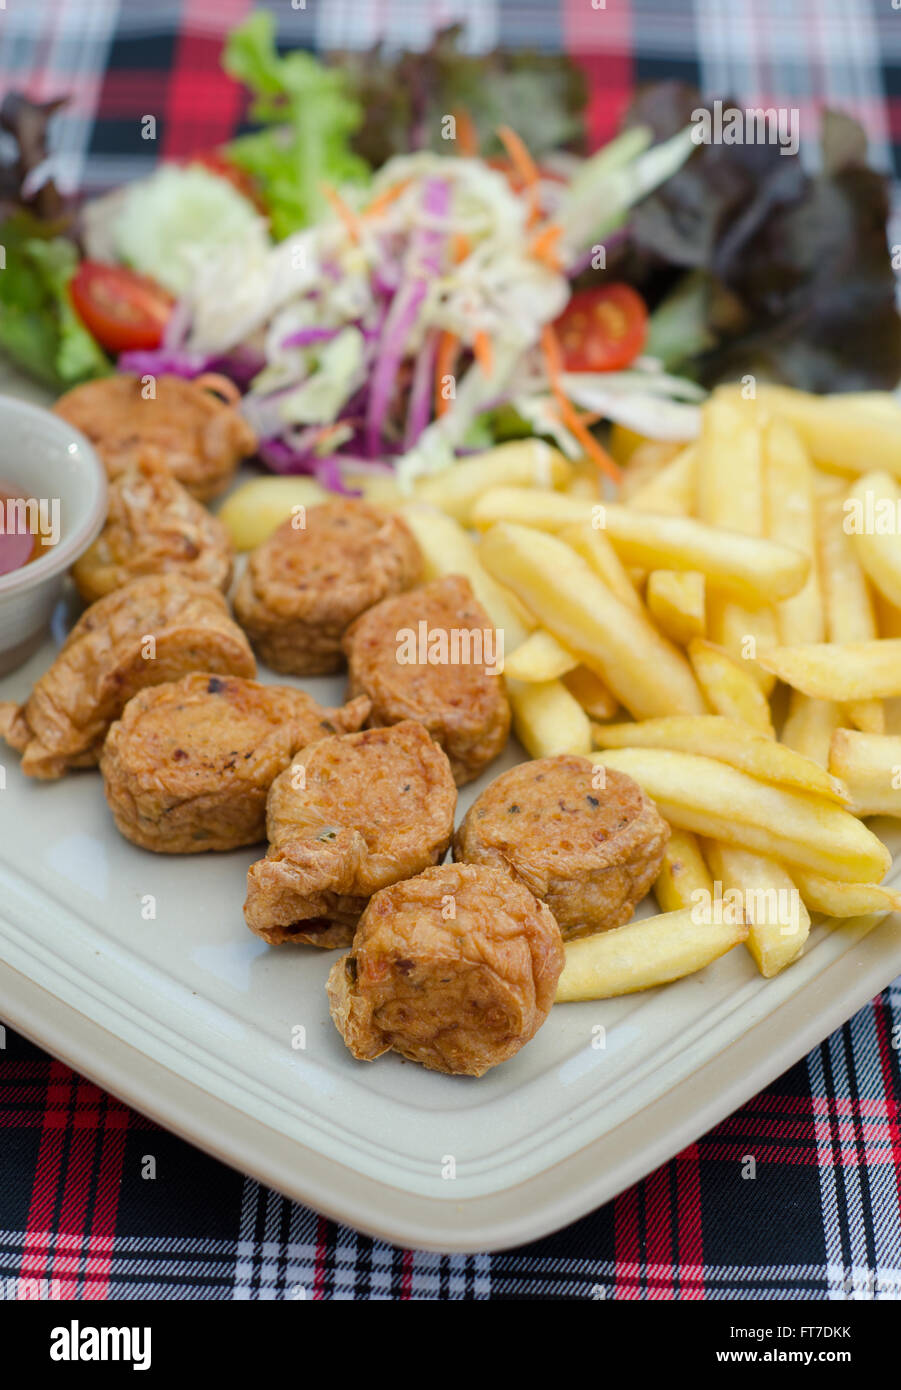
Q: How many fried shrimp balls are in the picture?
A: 9